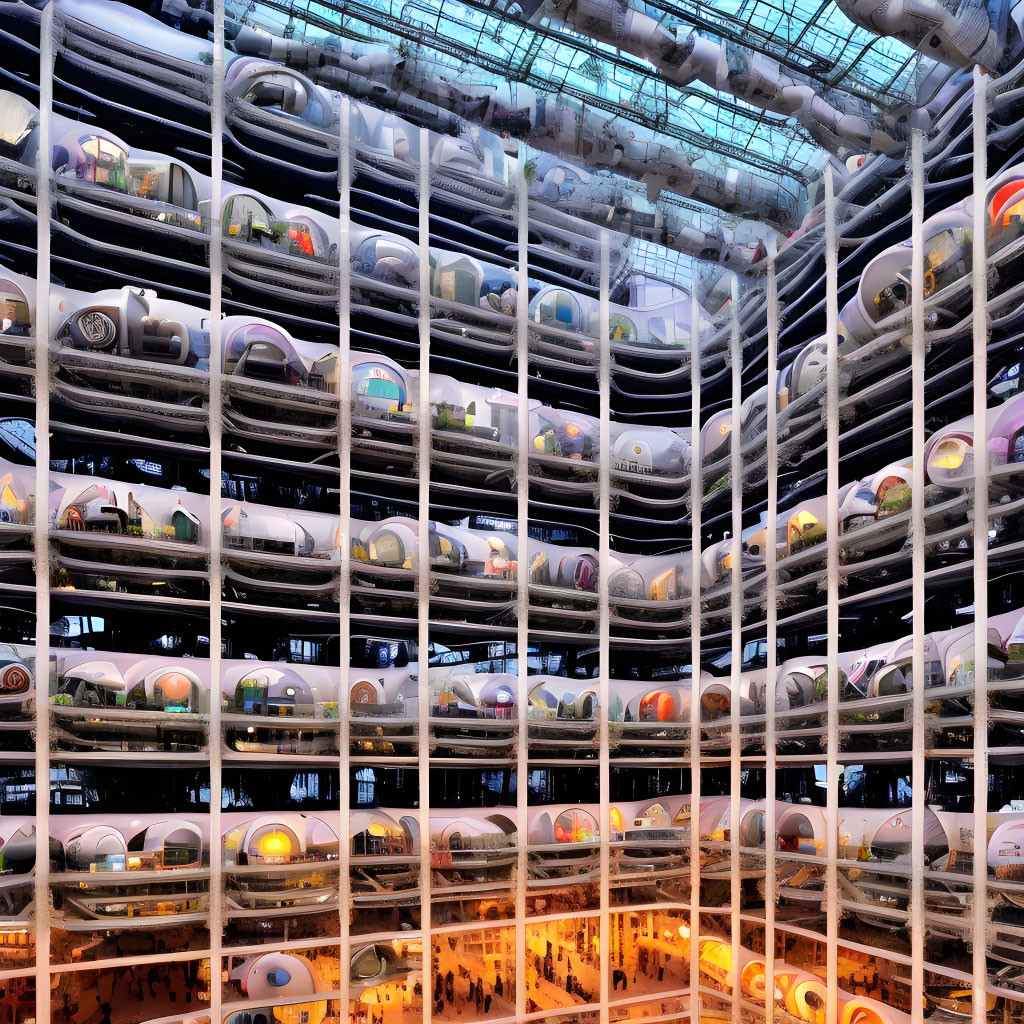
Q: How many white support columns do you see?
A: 12